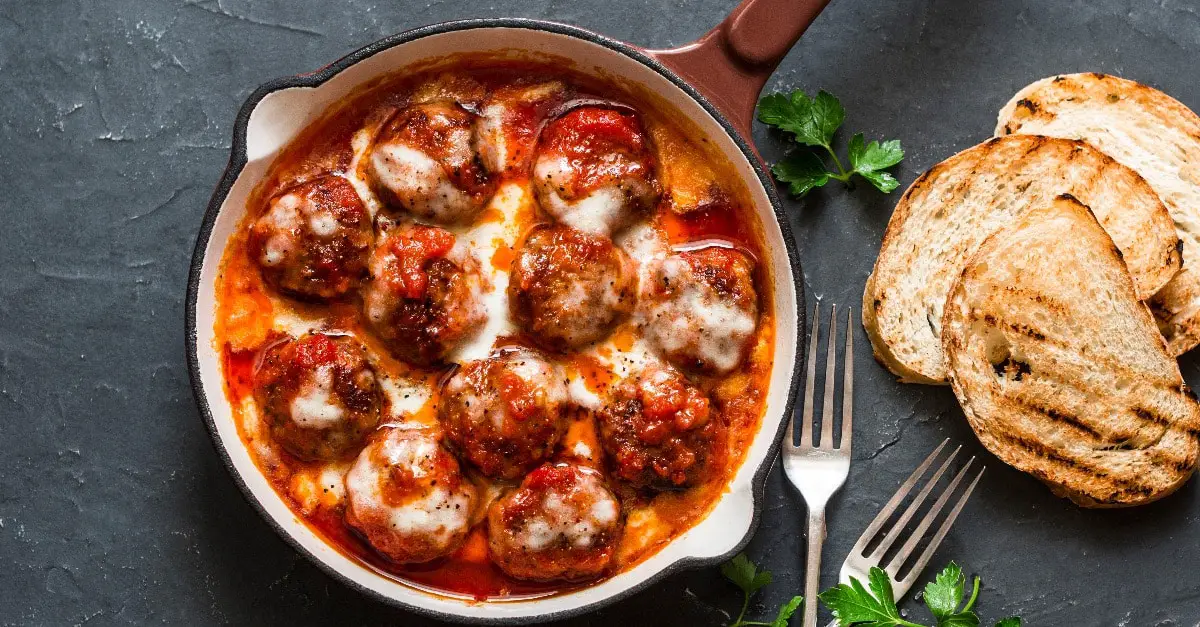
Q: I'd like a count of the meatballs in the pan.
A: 11